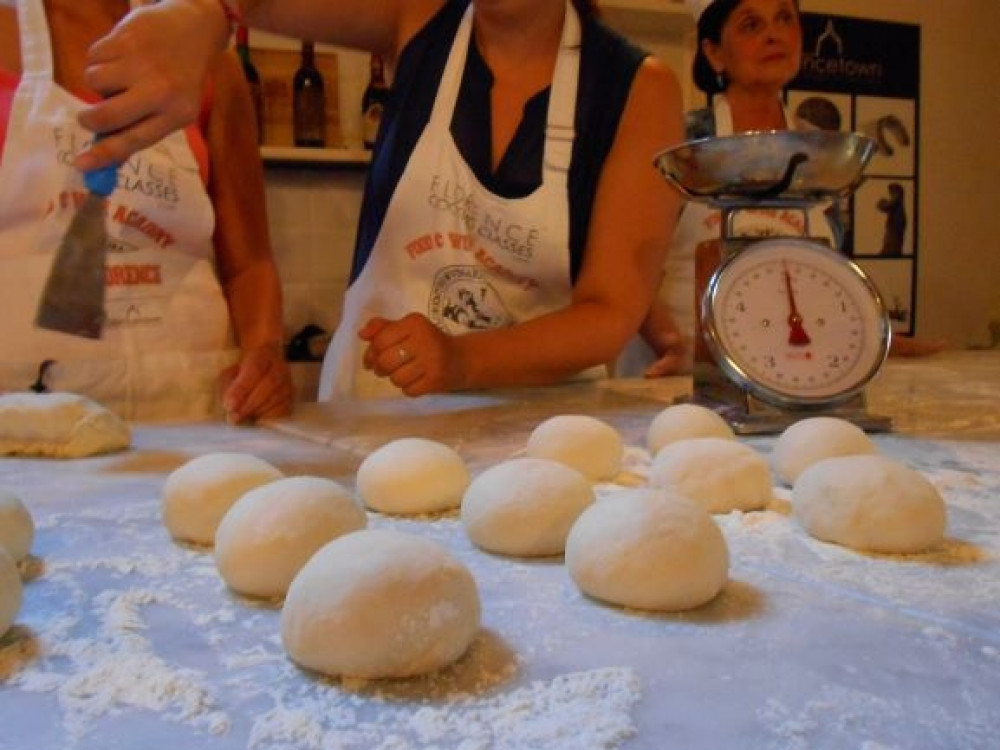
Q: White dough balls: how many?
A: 13